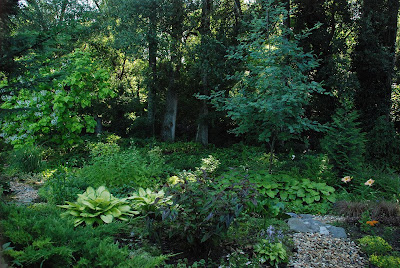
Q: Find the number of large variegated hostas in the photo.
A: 2